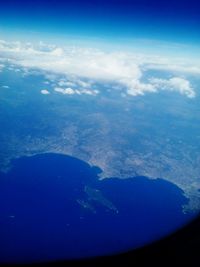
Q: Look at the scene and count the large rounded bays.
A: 2